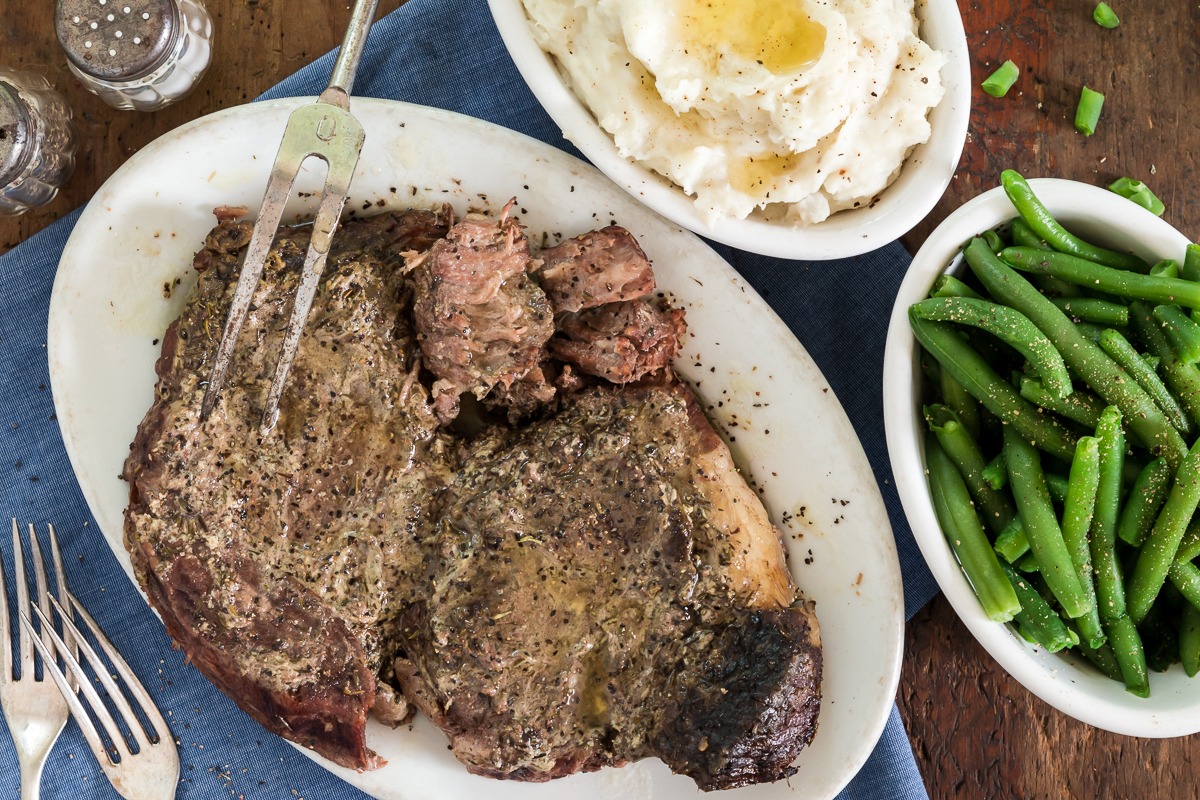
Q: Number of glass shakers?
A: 2